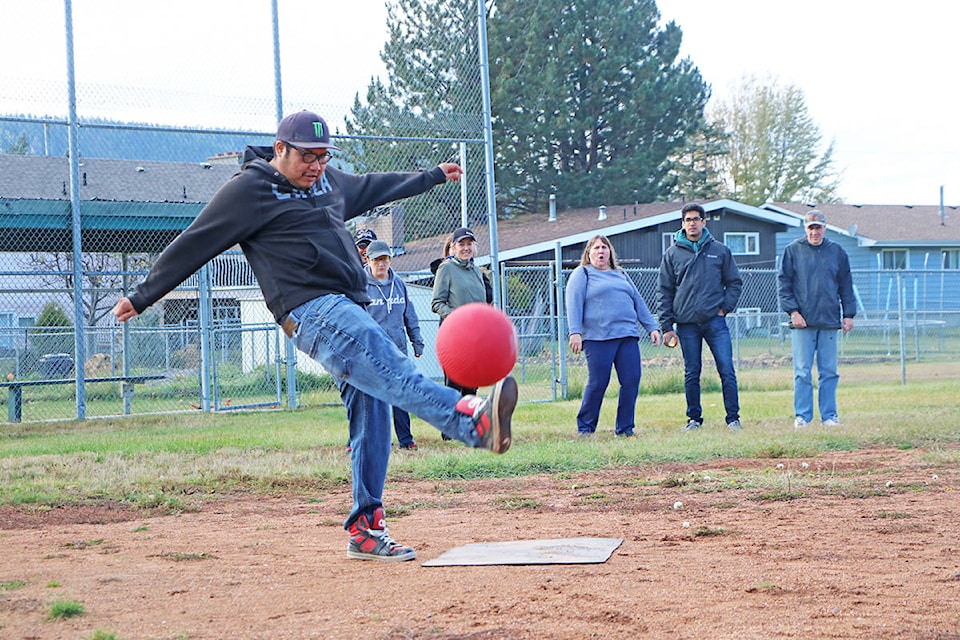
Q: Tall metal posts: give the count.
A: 3